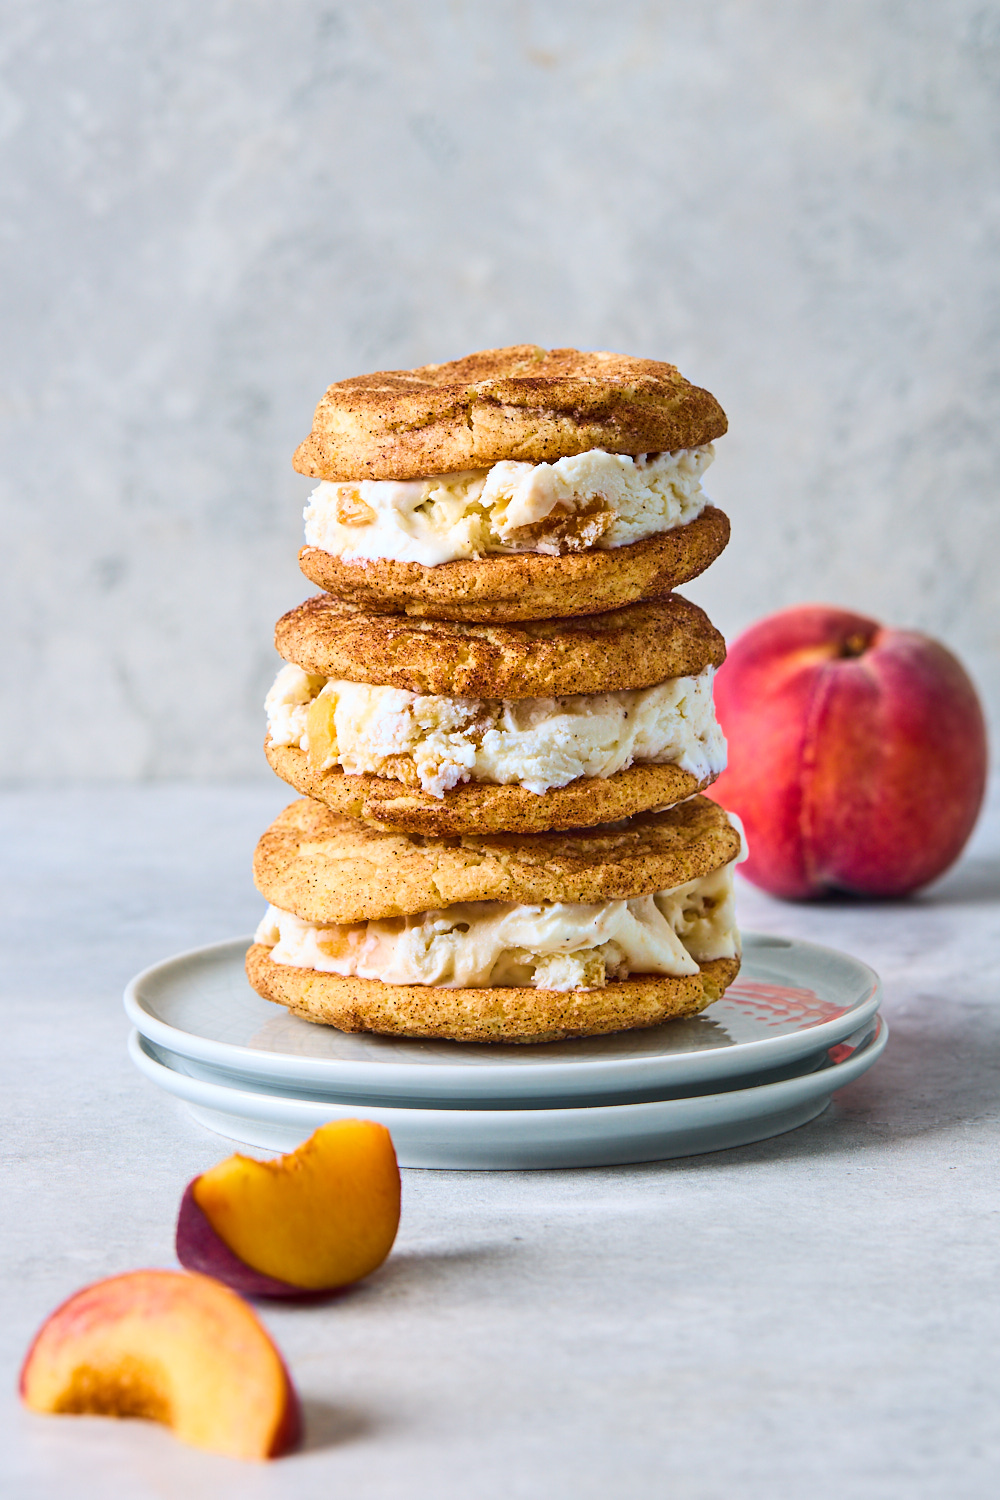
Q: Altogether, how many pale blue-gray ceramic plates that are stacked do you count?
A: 2